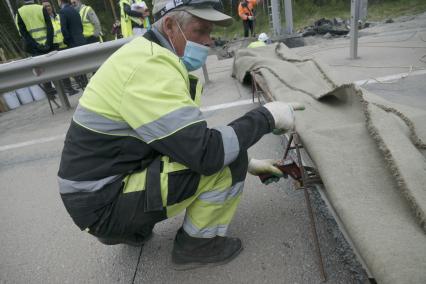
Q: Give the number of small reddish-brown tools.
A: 1